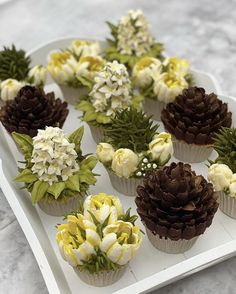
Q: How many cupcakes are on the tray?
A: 12